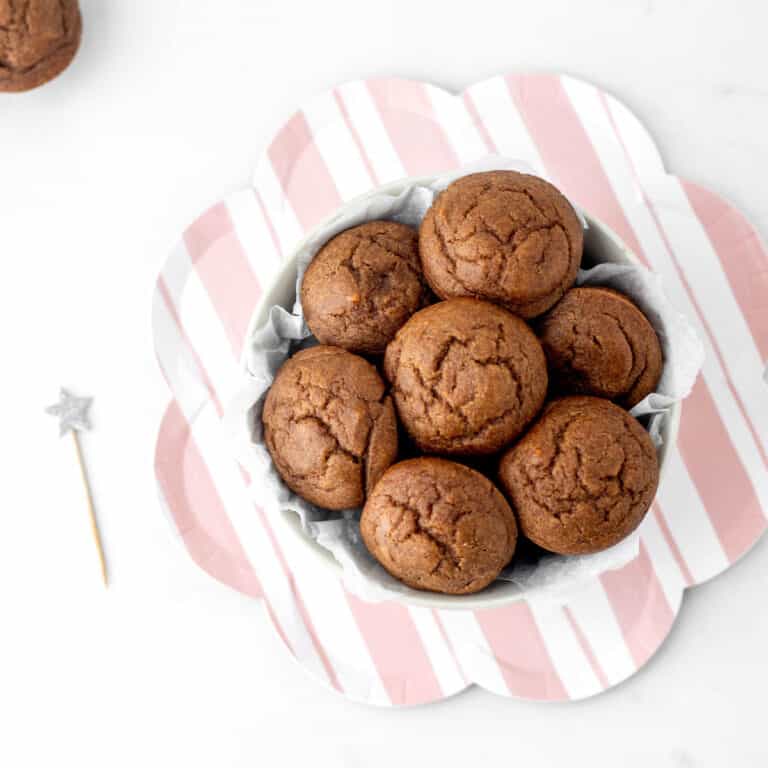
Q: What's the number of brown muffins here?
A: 8